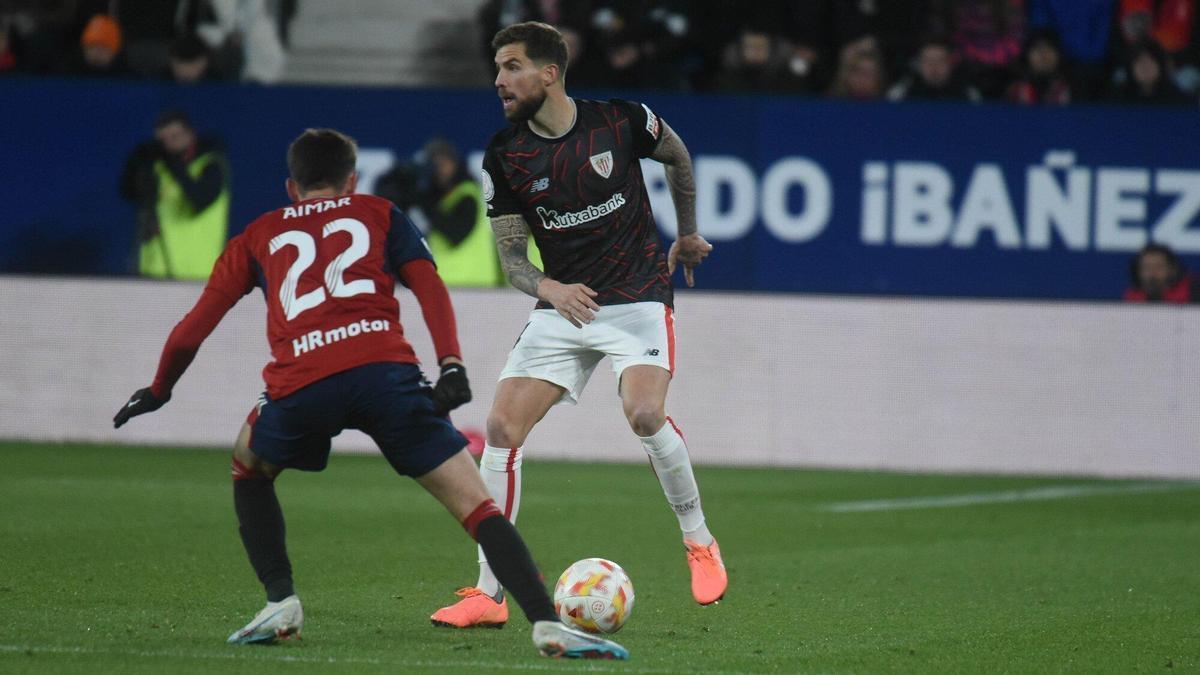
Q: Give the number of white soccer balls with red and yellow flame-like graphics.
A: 1